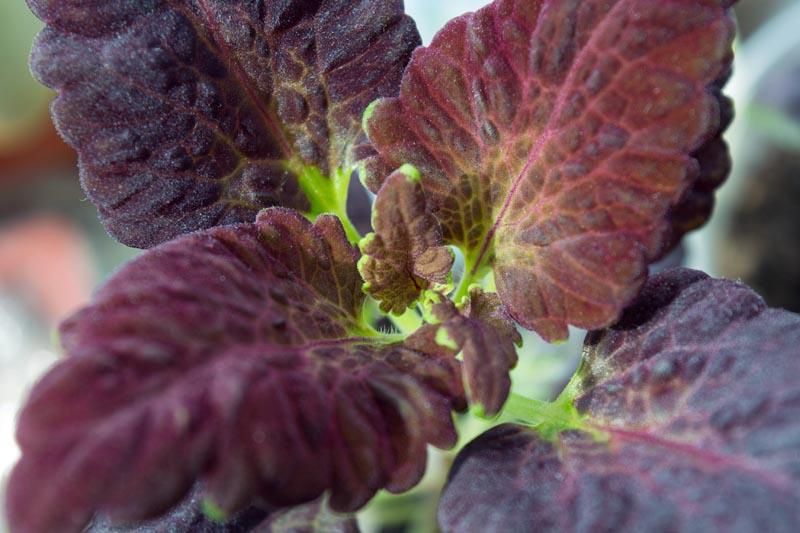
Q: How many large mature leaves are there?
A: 4